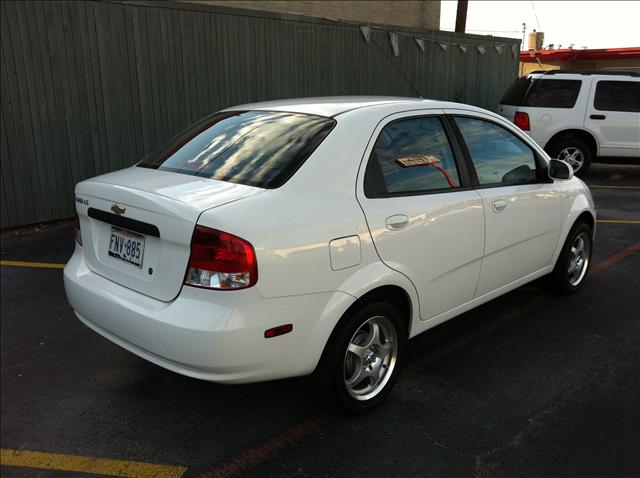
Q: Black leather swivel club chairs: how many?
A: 0